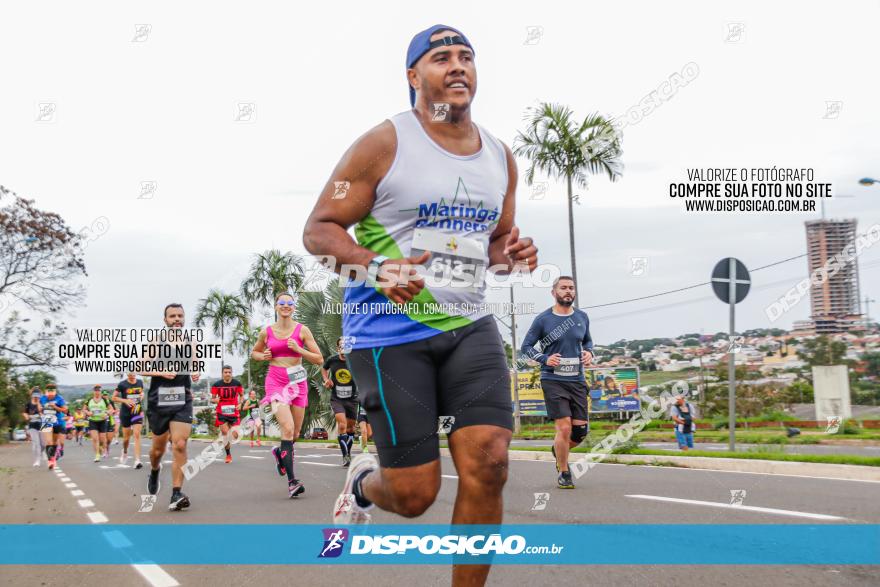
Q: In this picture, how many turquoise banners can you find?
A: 1